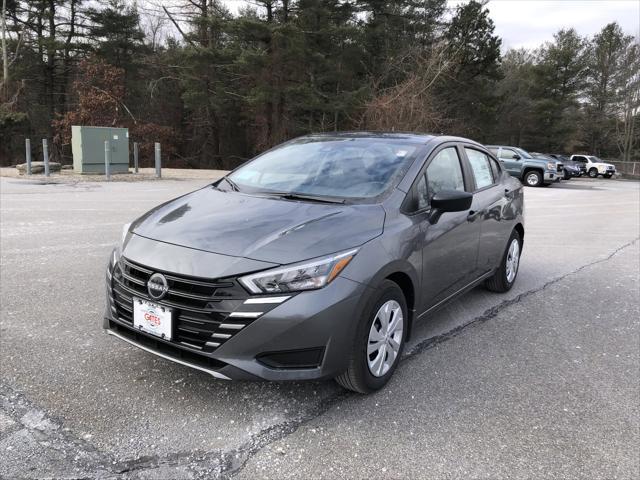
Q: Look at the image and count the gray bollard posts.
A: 5